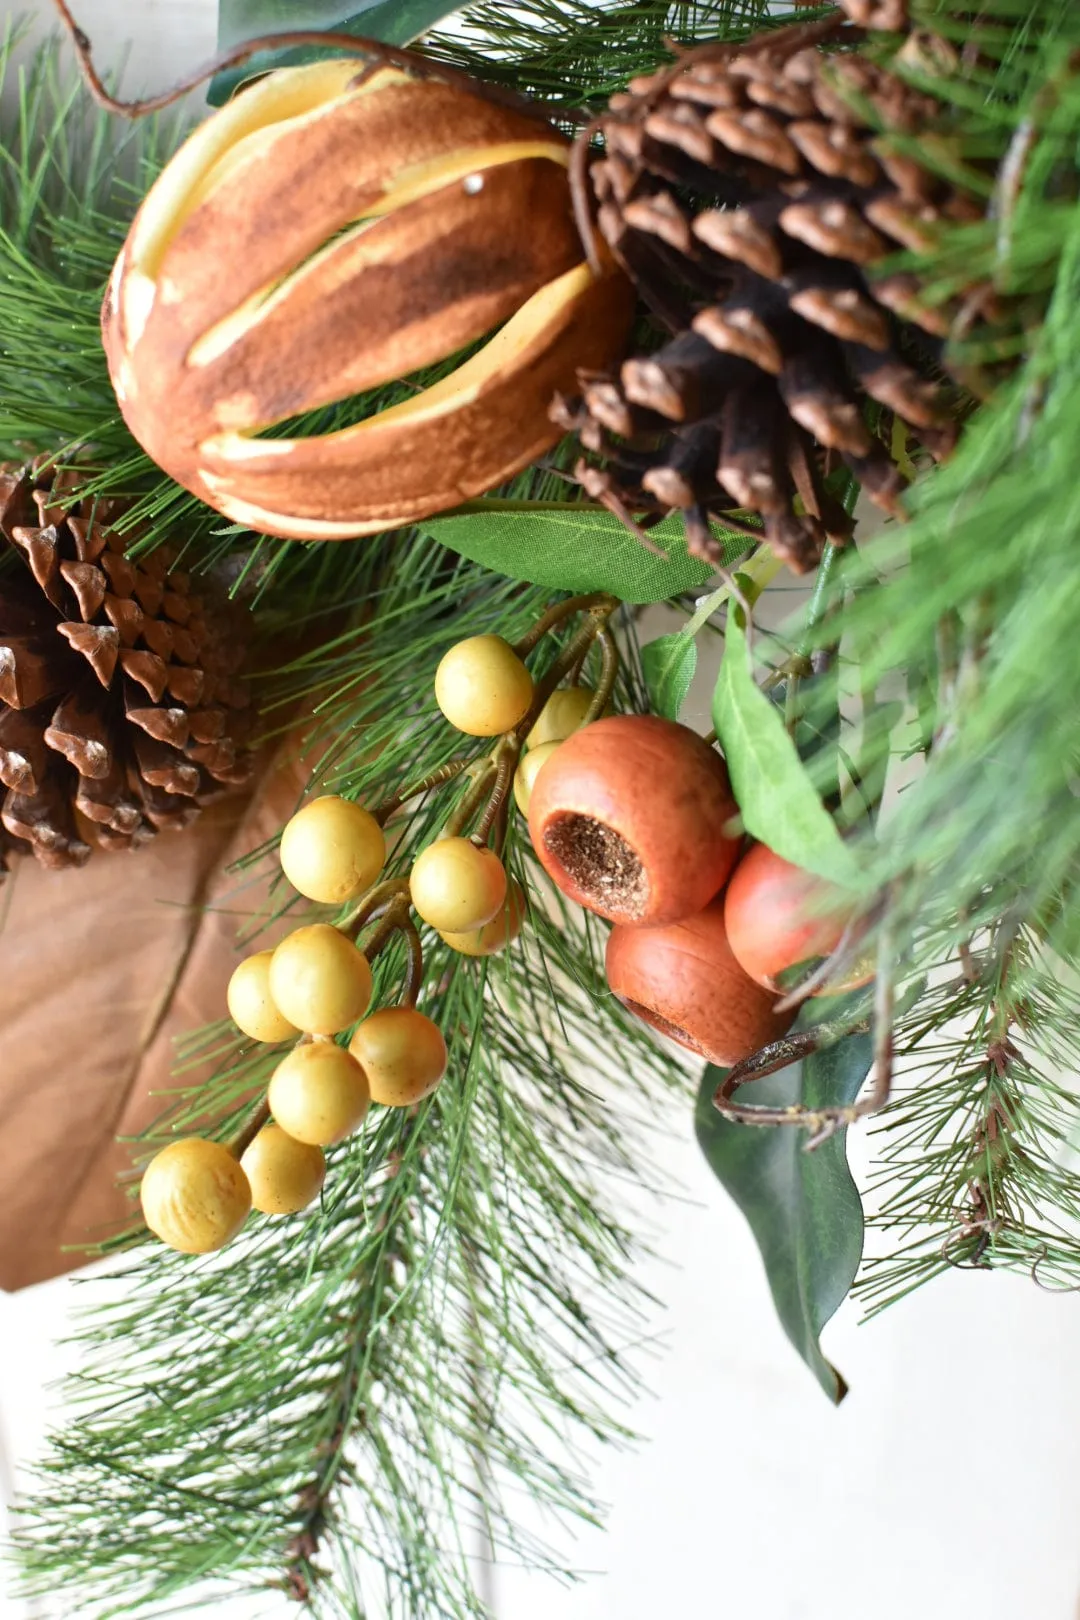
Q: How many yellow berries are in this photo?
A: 12